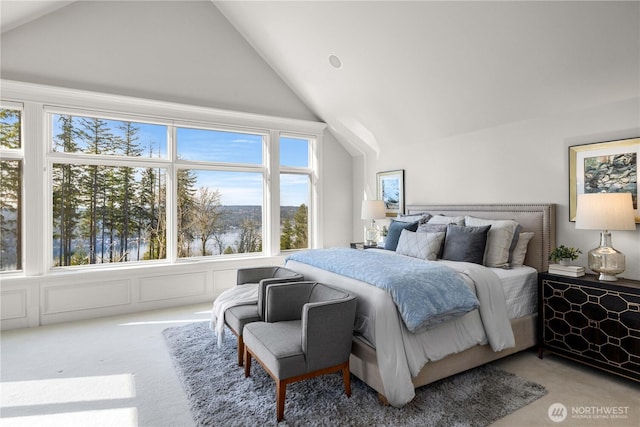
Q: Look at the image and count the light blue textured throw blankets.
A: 1